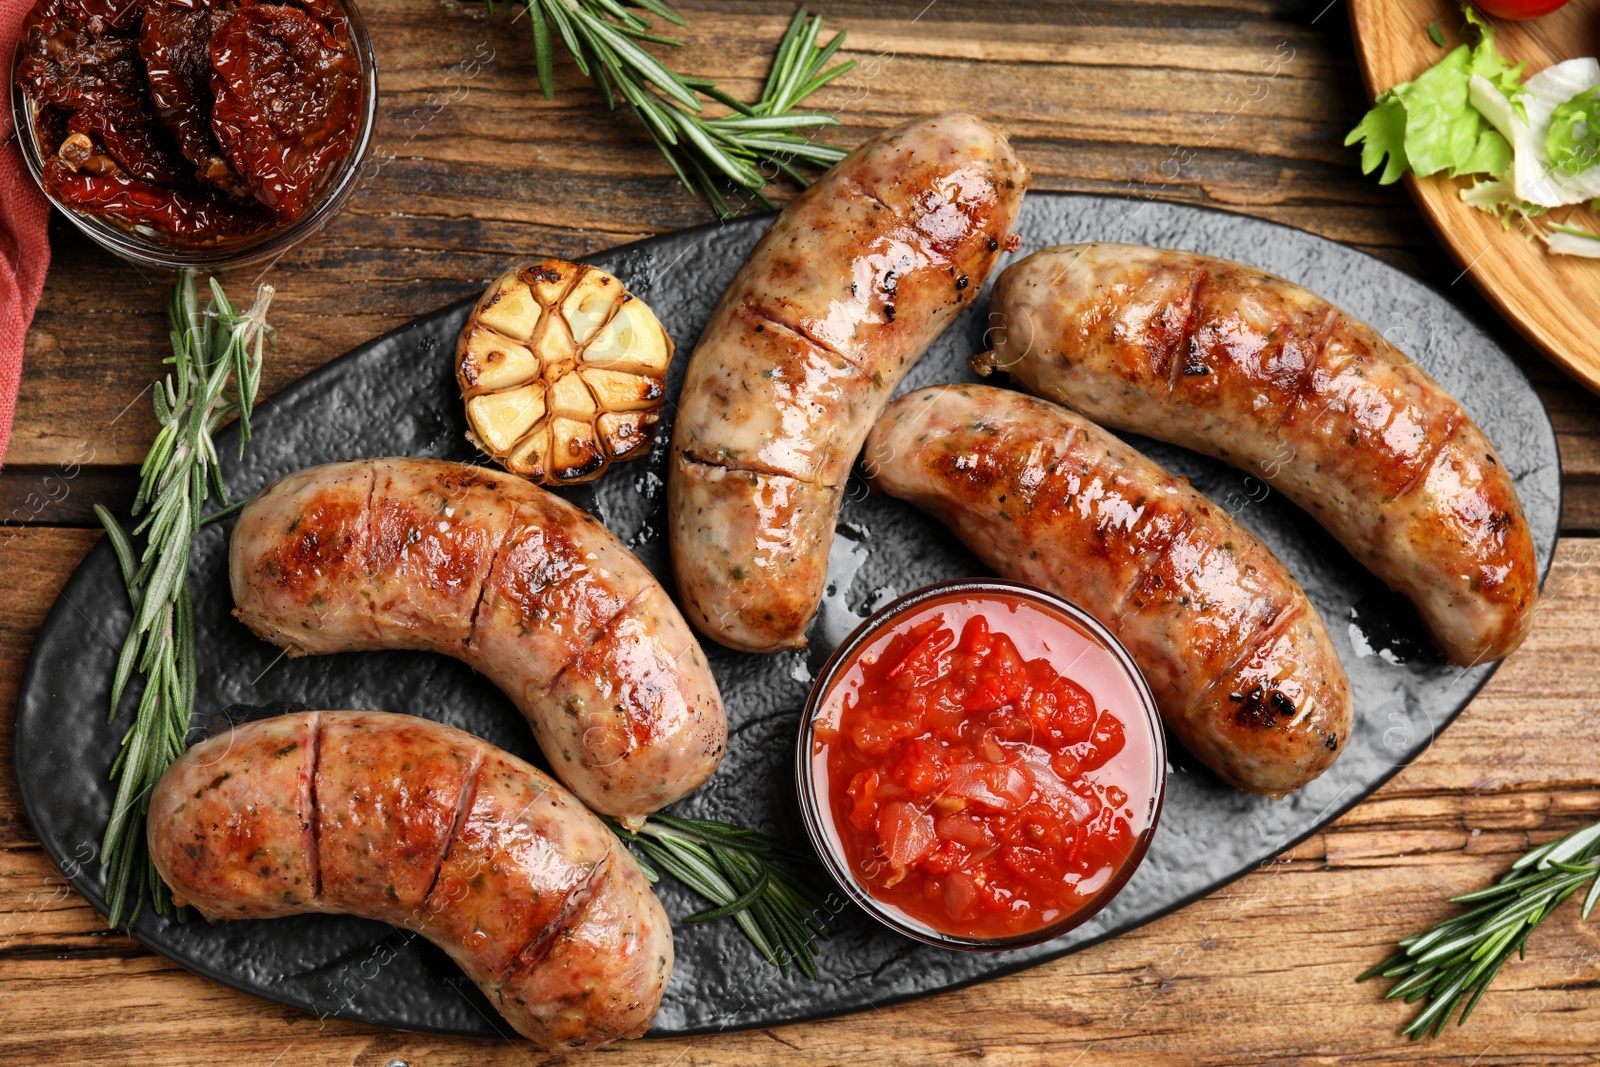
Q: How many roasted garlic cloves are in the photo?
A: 12